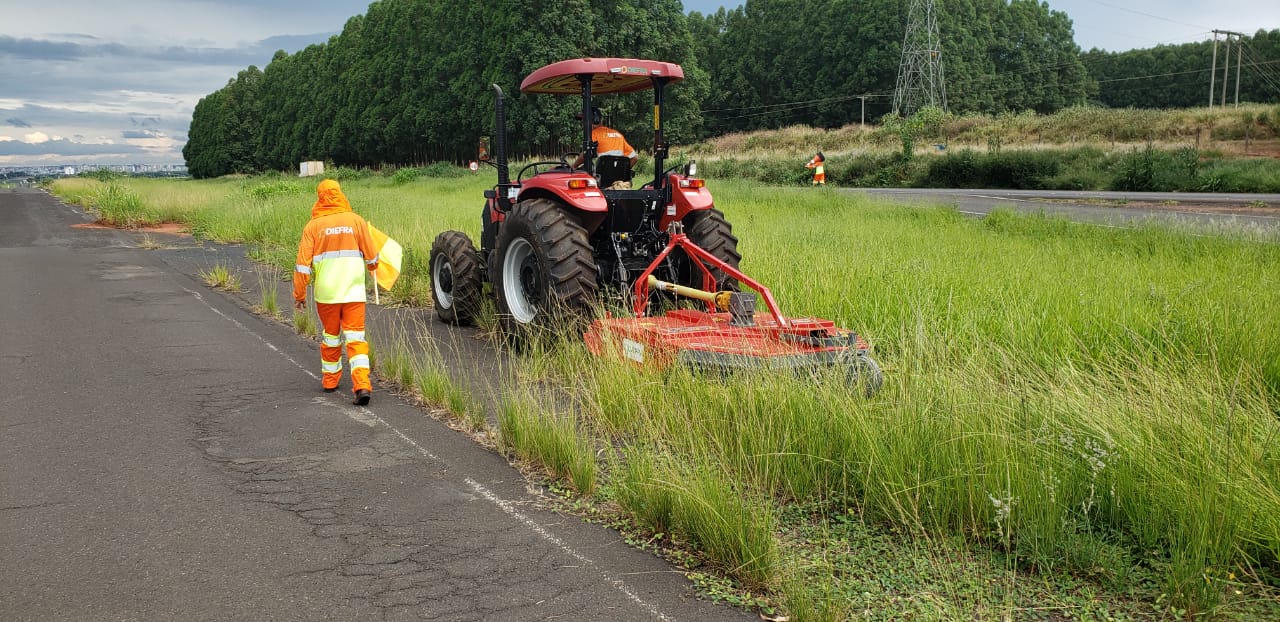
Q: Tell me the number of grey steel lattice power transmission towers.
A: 1